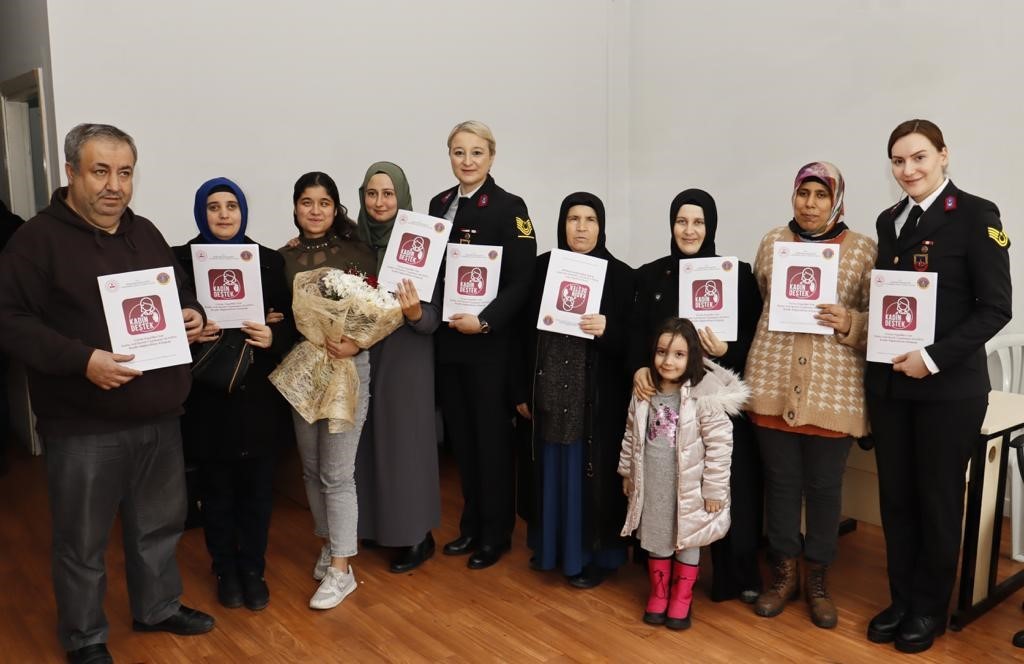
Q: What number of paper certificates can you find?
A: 8